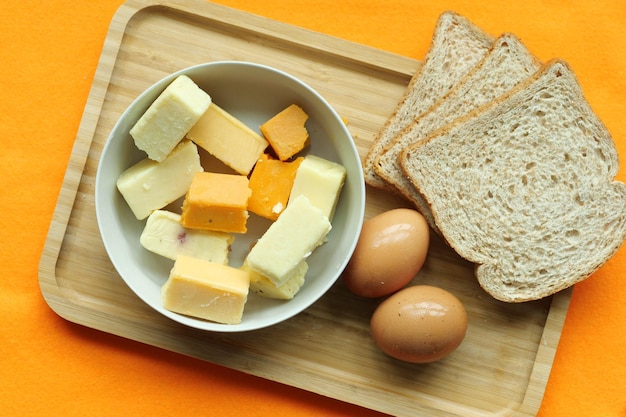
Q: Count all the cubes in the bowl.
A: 11